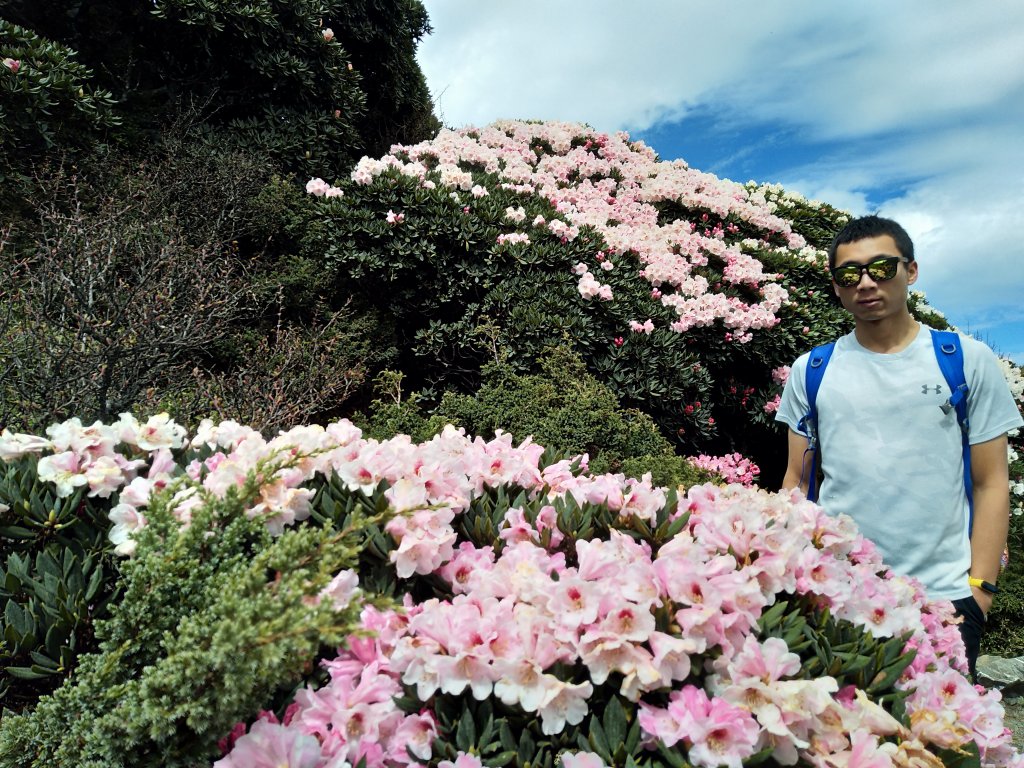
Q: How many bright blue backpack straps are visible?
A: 2